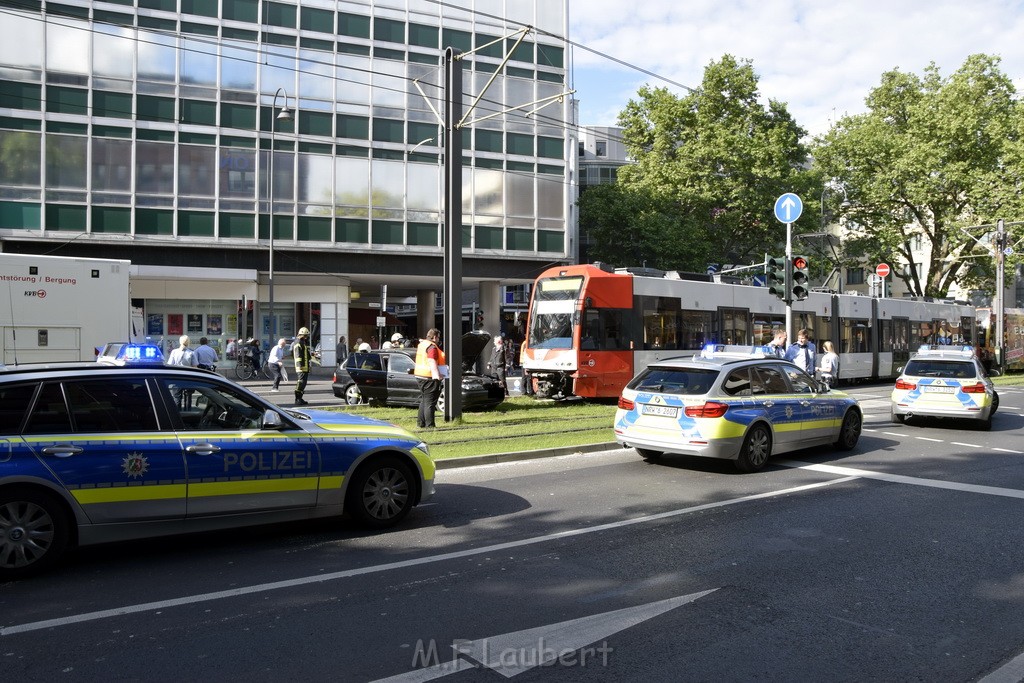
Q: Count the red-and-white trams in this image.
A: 1